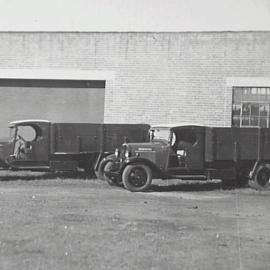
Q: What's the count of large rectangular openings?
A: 2